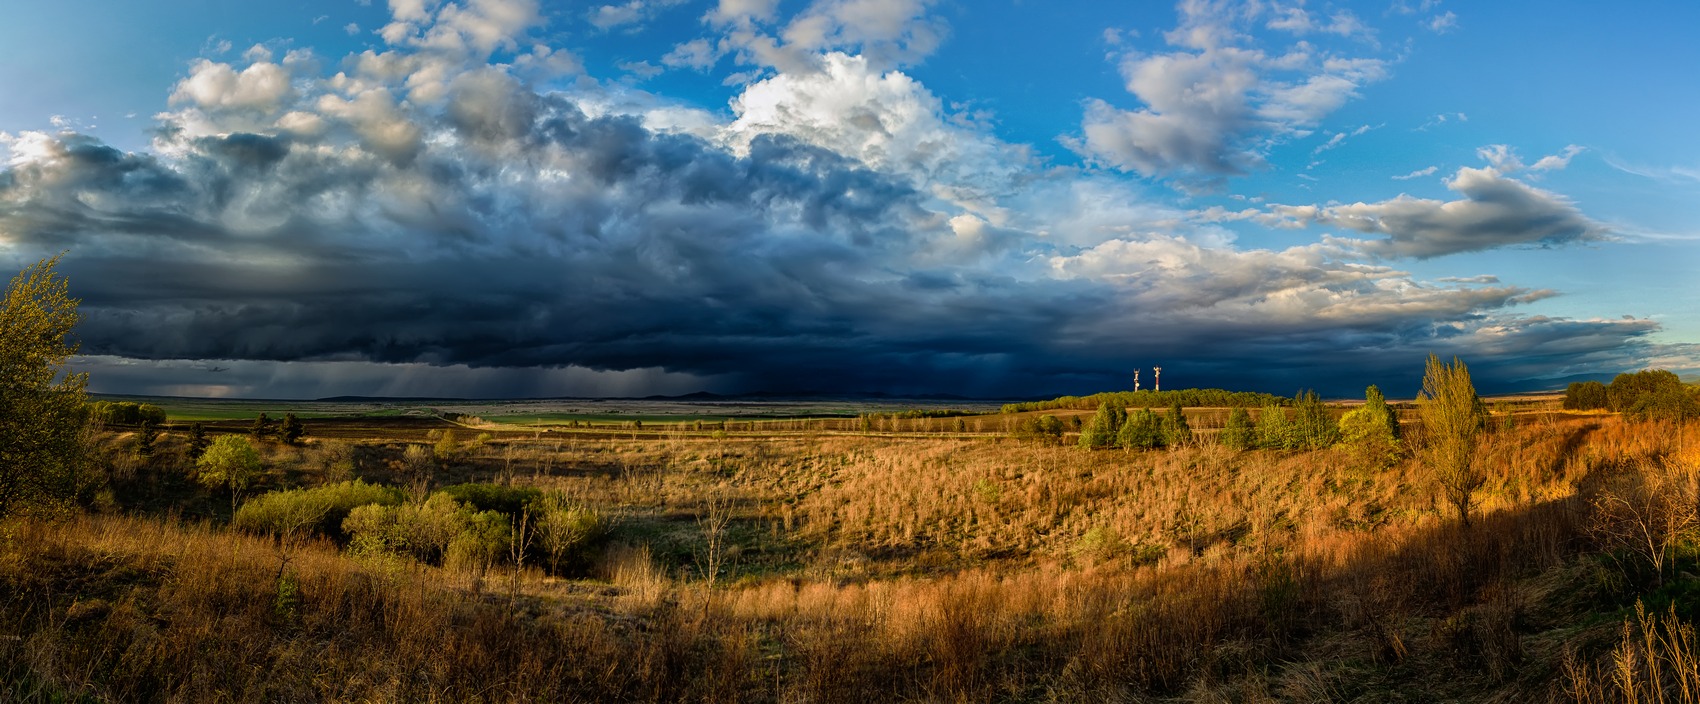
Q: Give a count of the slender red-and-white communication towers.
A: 2